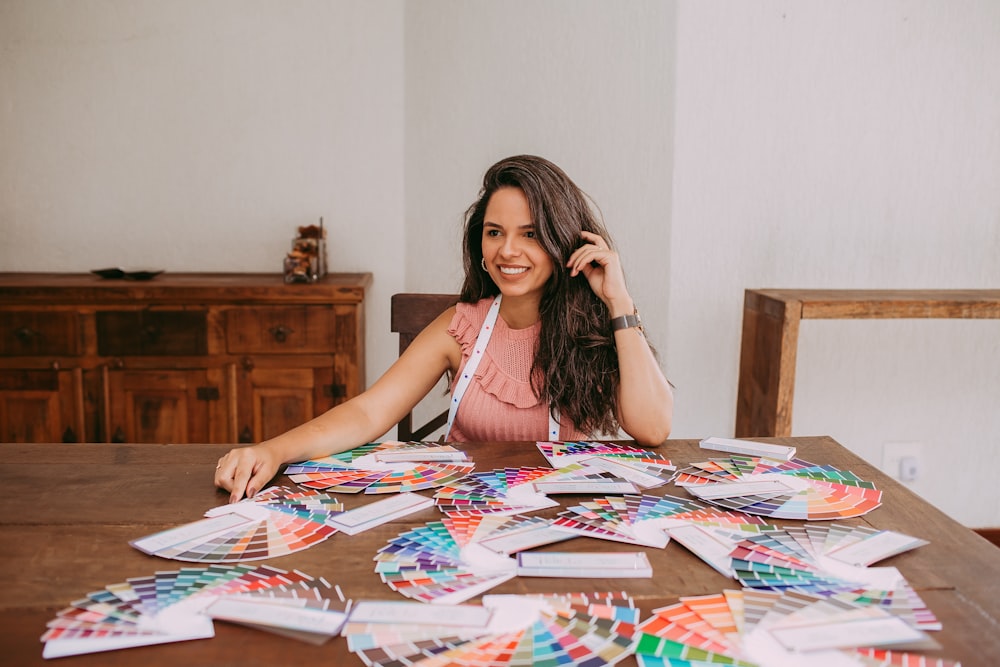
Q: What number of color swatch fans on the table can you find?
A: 11